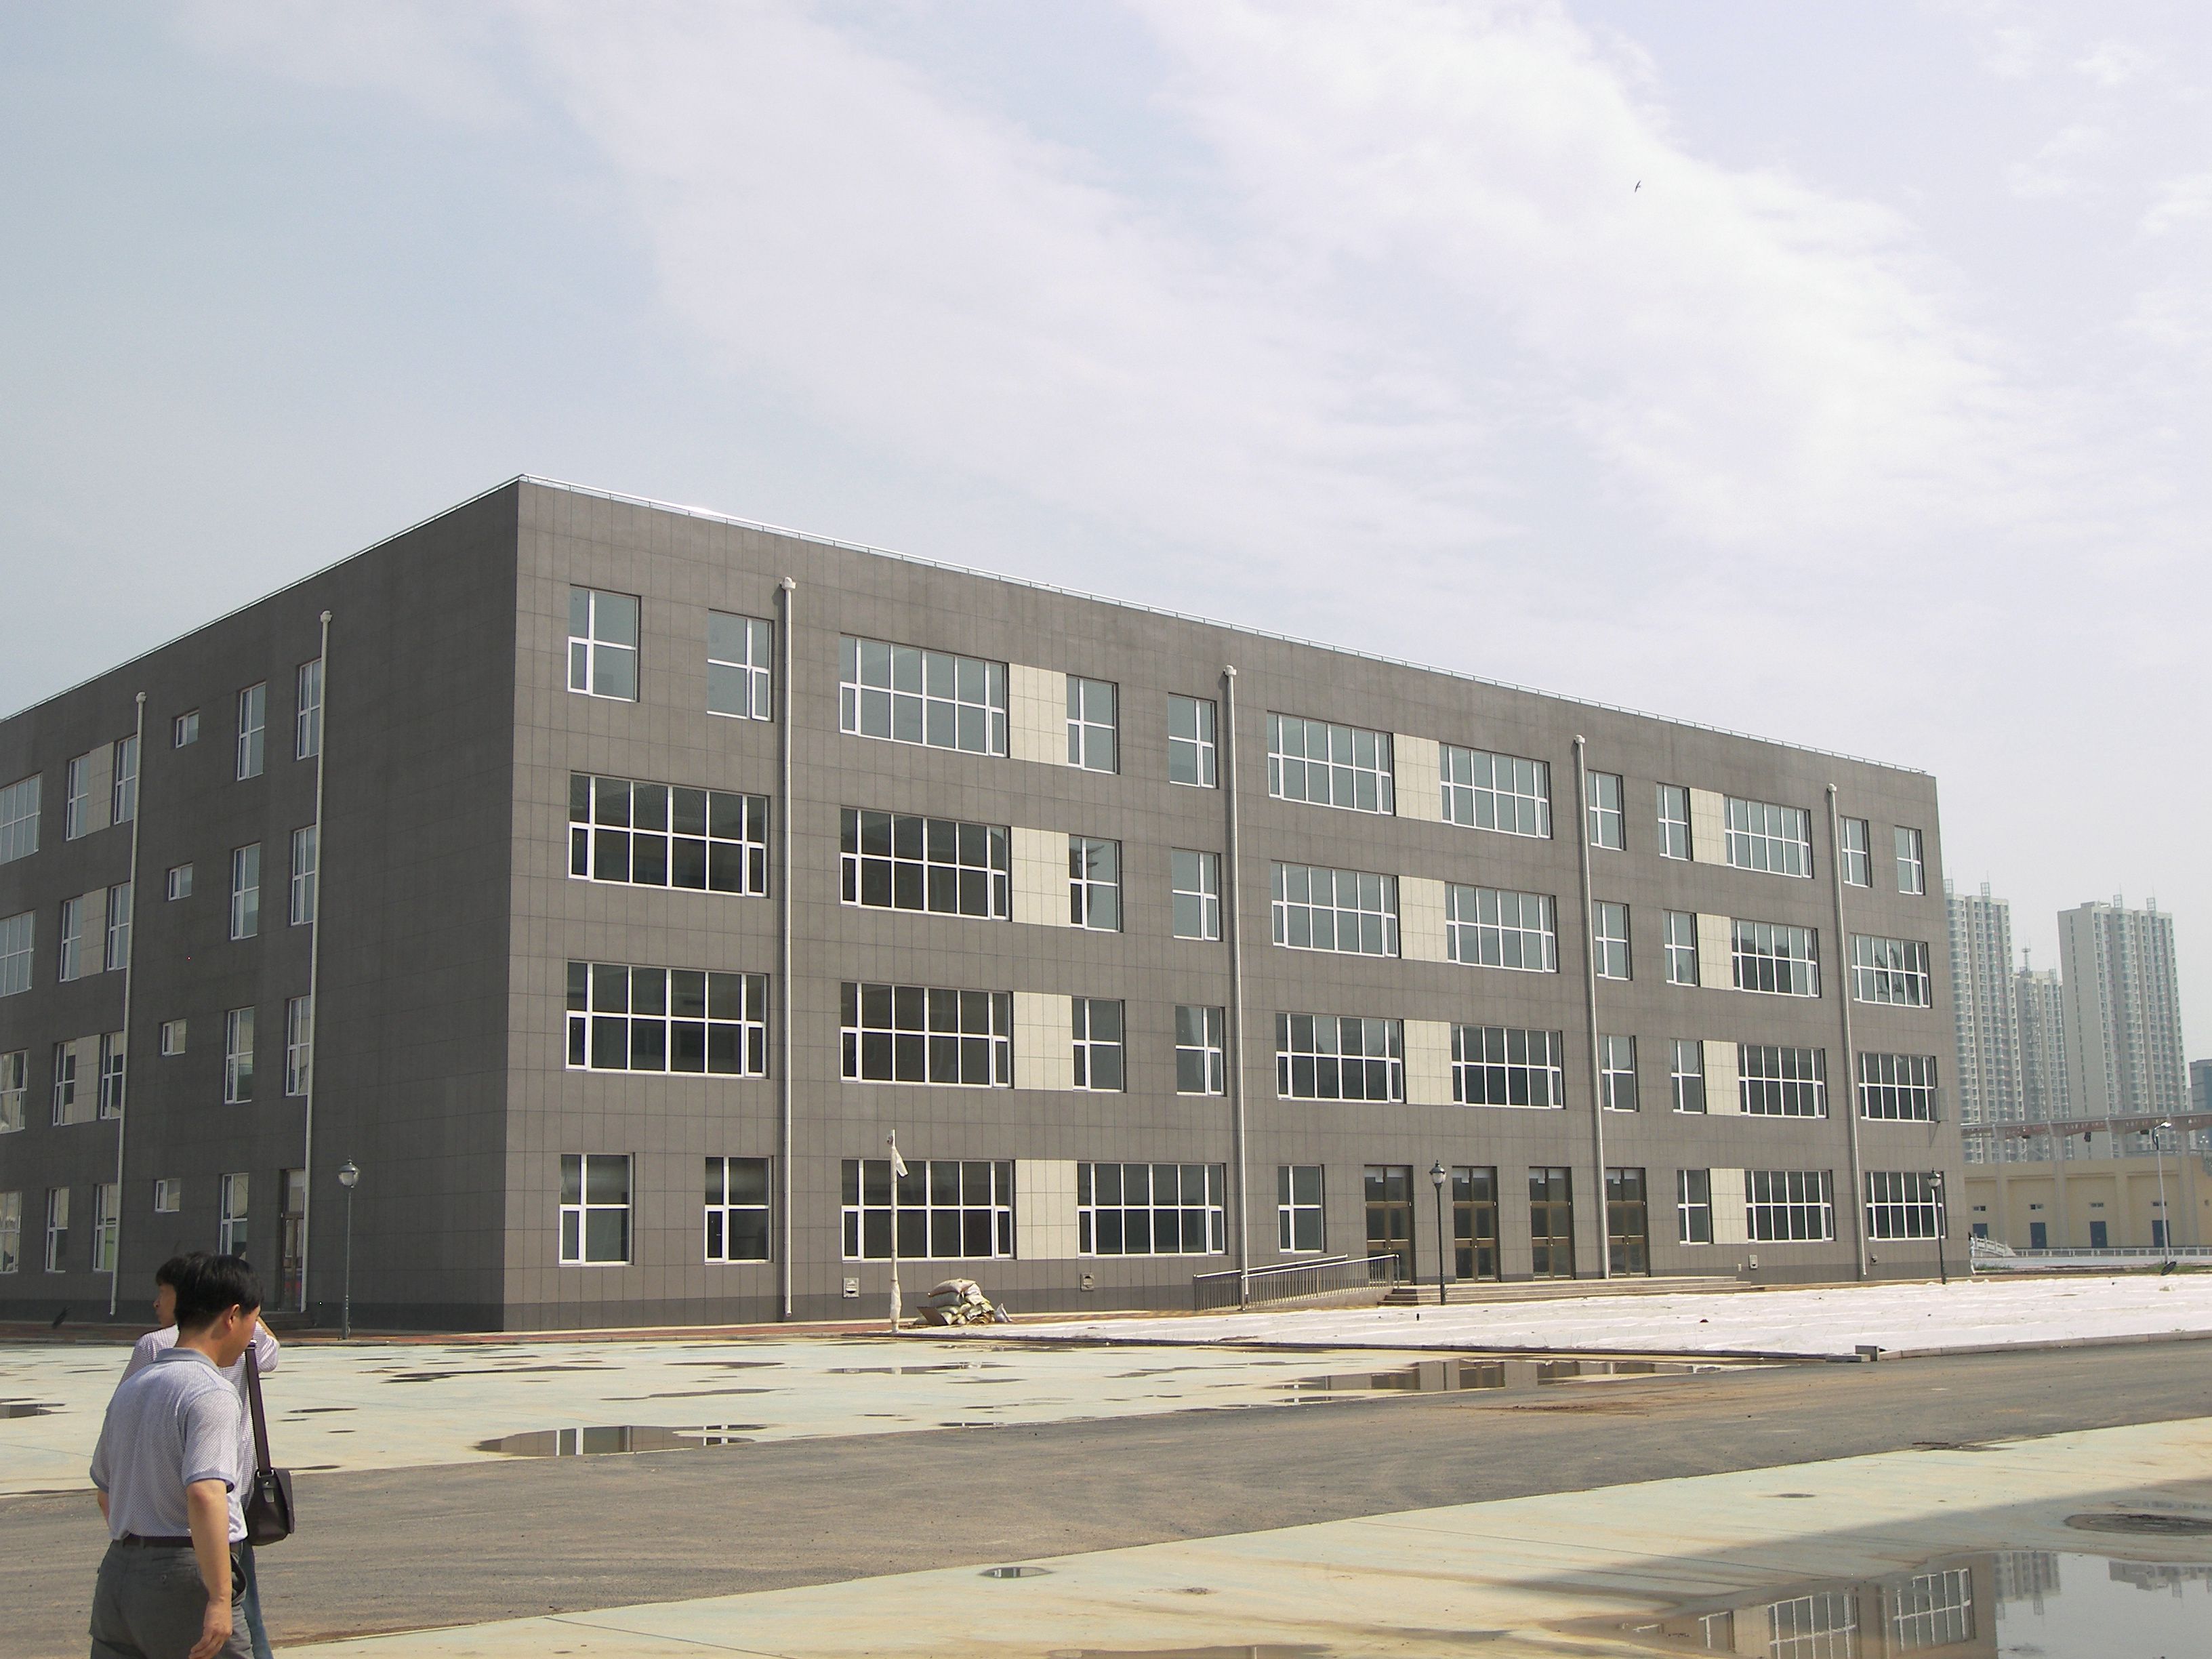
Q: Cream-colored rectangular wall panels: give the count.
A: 14